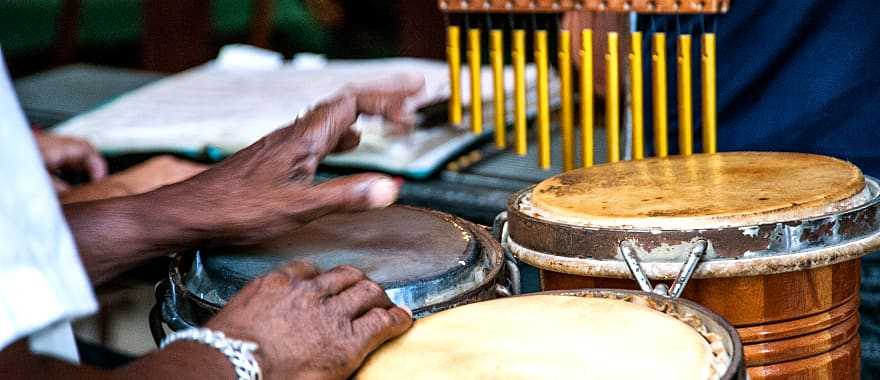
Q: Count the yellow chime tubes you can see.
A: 12